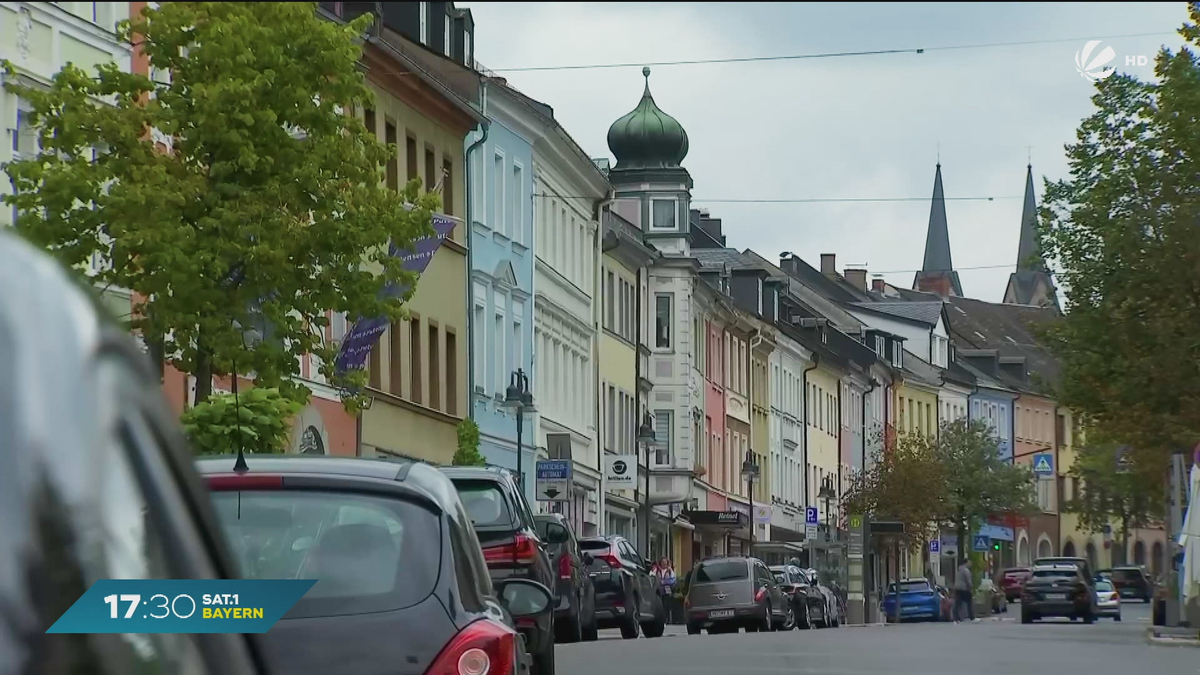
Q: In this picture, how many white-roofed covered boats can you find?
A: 0